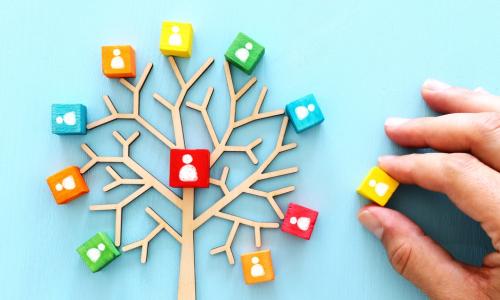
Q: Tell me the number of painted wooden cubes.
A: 11